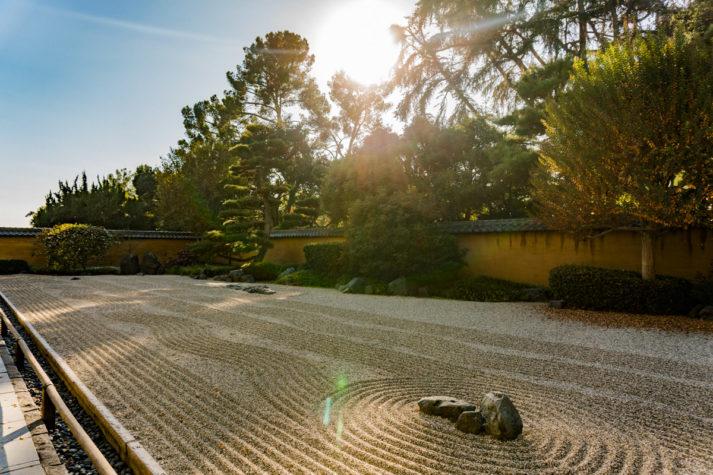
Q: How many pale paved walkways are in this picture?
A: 1